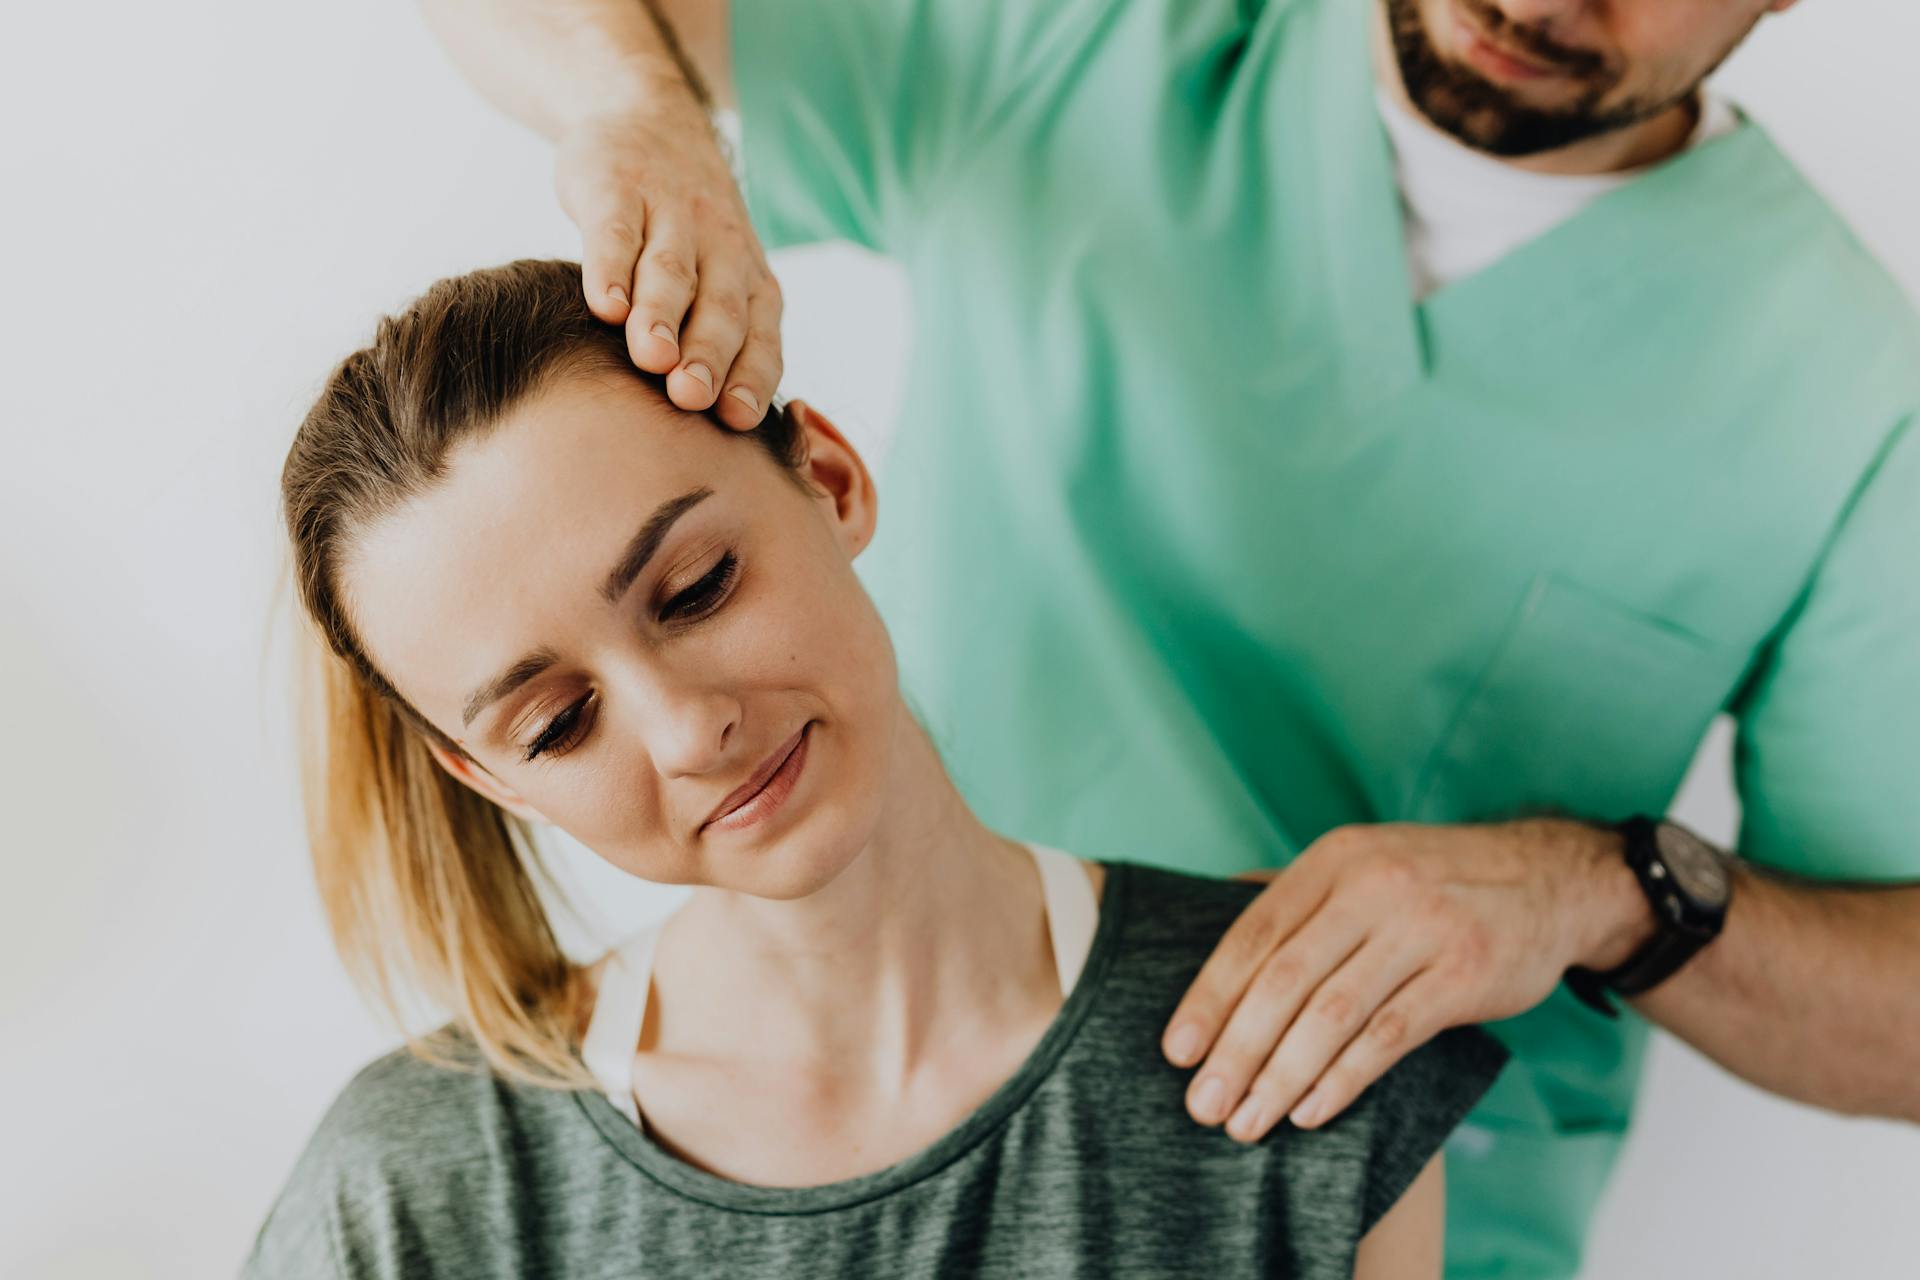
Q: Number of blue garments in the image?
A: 0